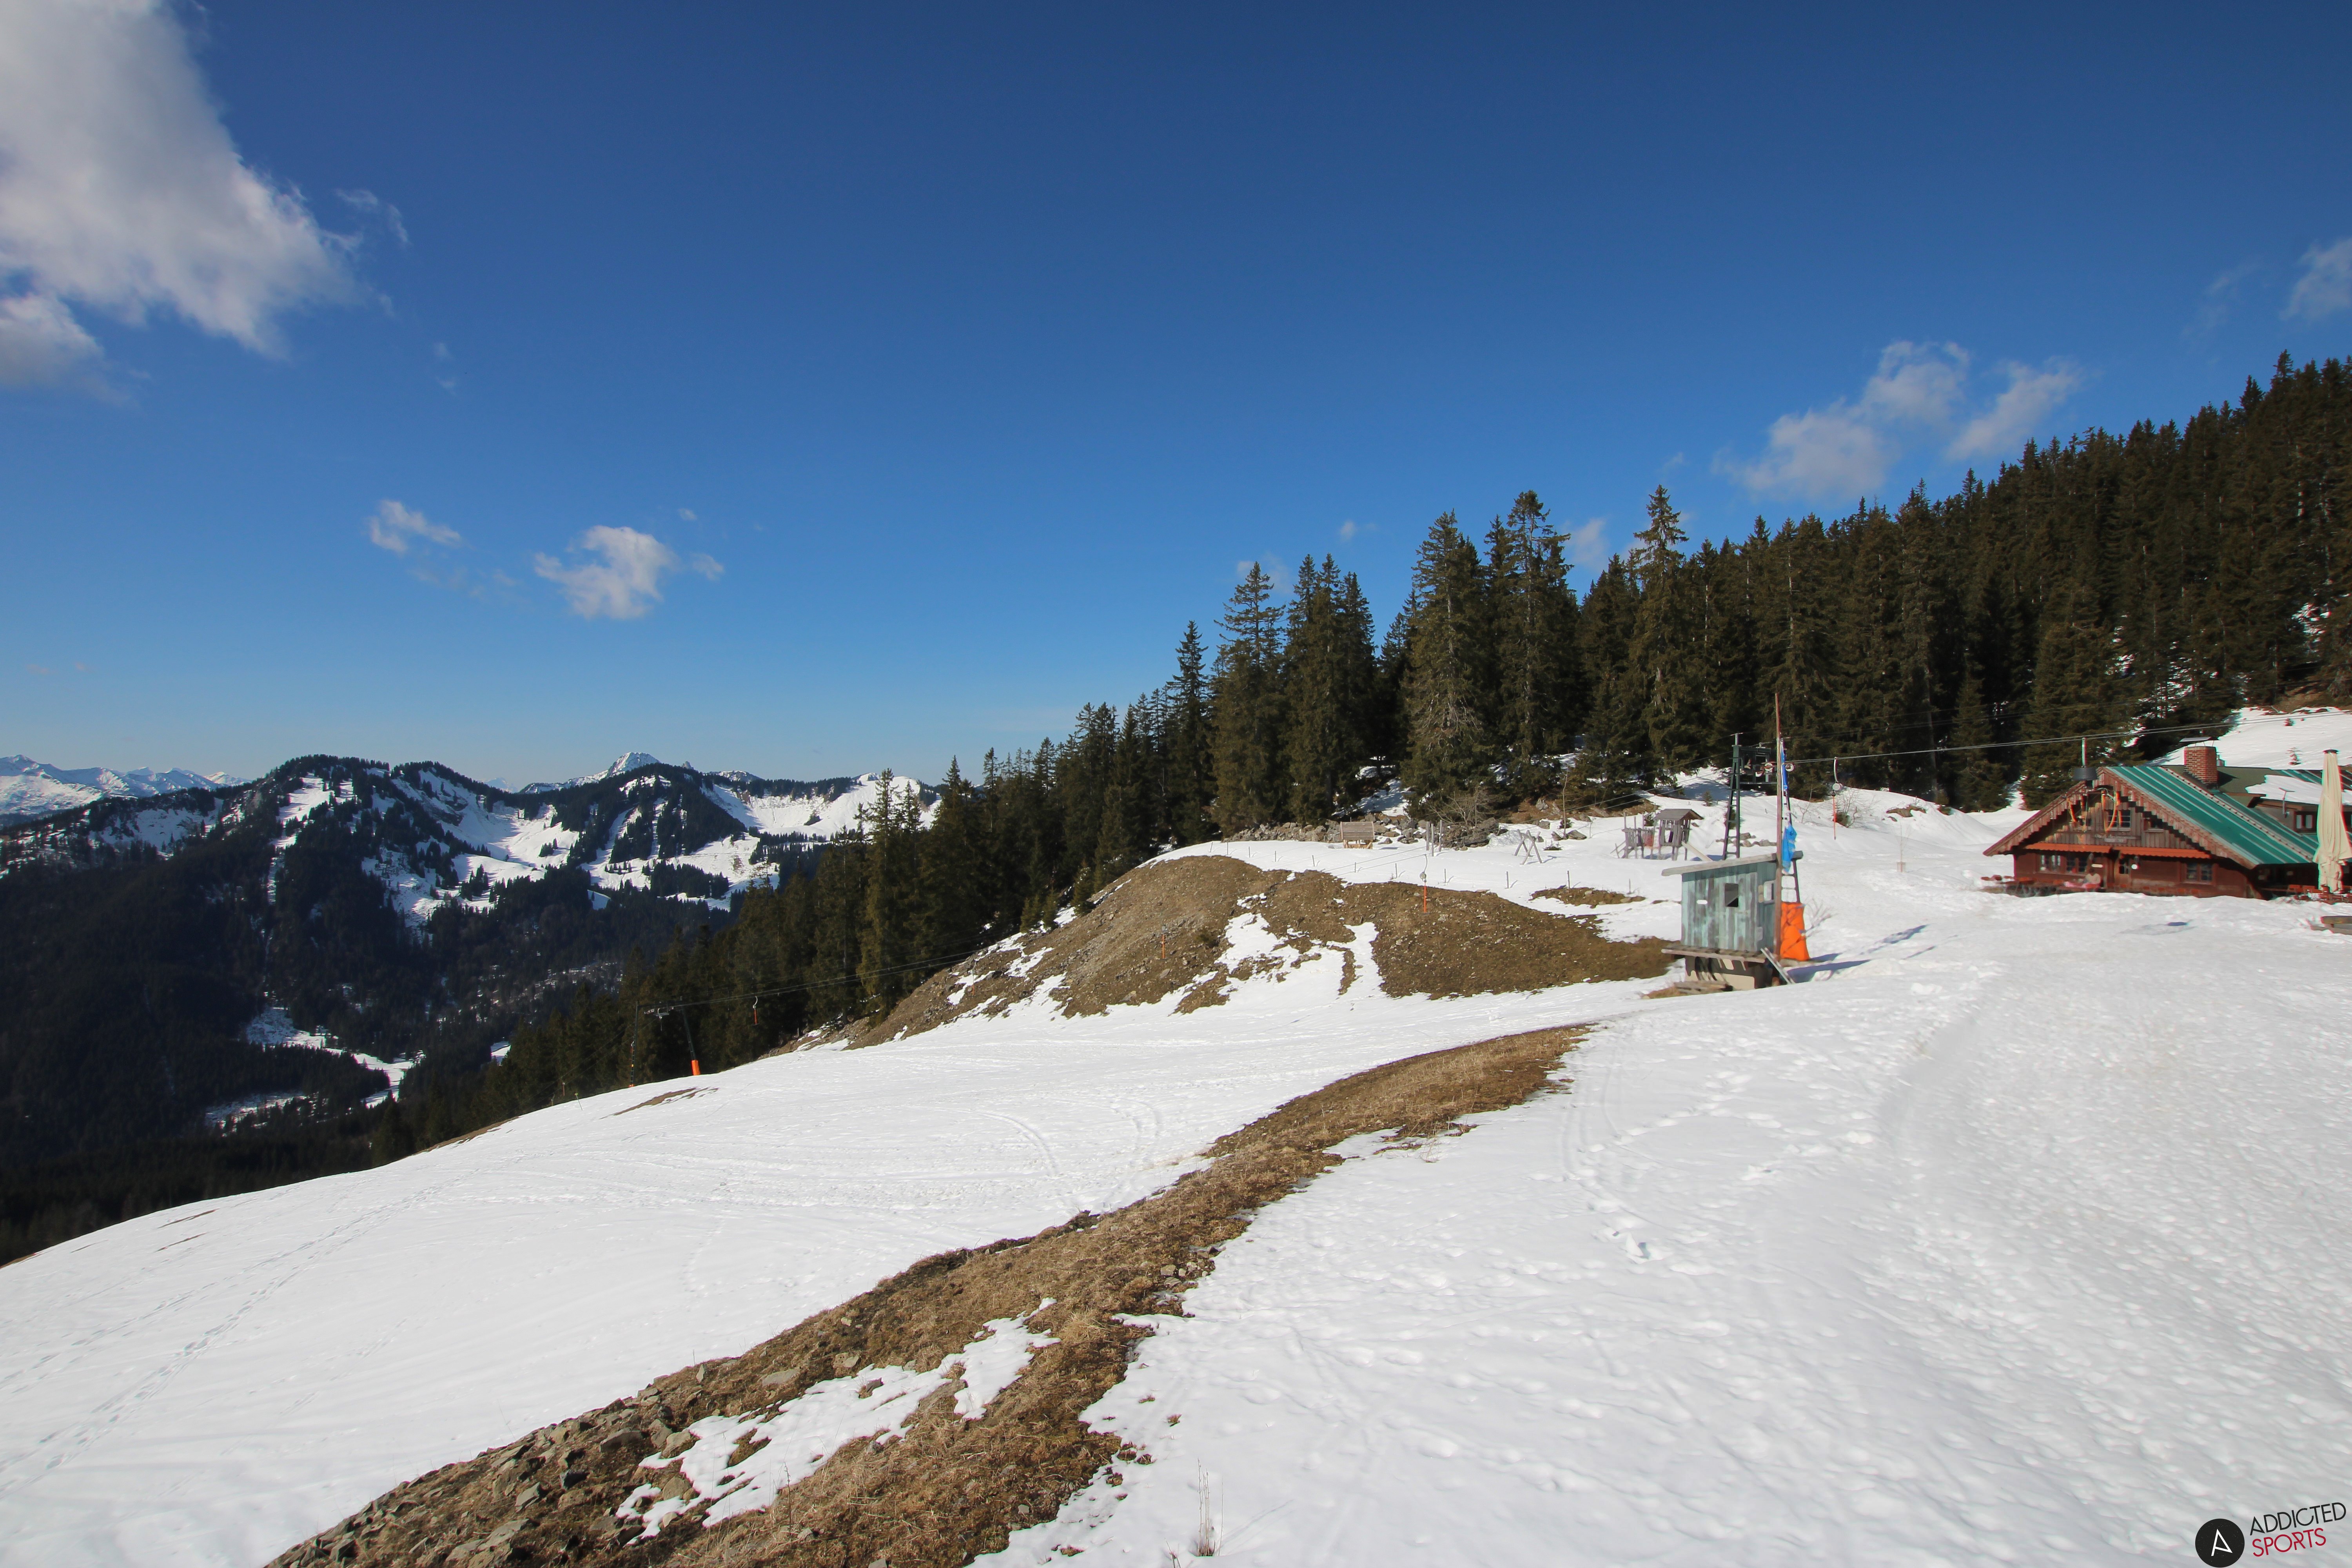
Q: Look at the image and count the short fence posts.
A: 11